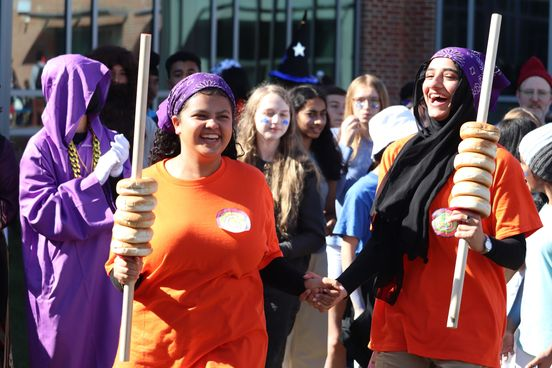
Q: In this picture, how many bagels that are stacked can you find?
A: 11